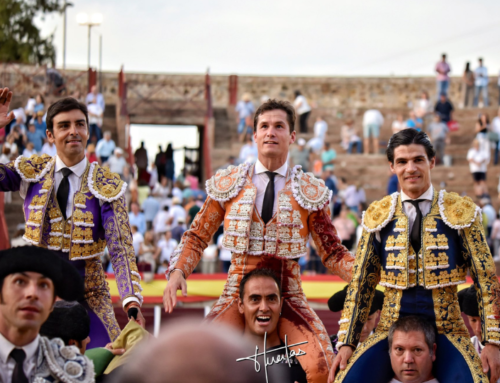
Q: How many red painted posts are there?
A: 4